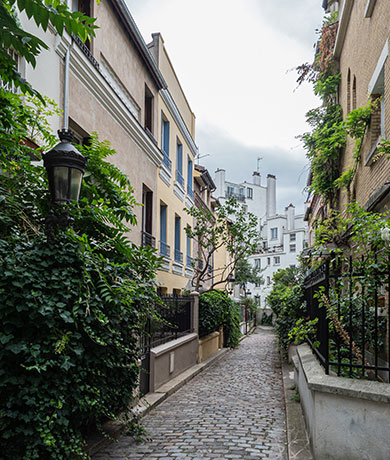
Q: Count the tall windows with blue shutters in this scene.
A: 6